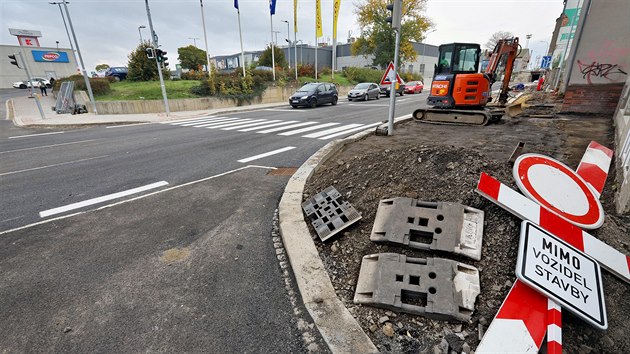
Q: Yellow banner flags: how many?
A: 3